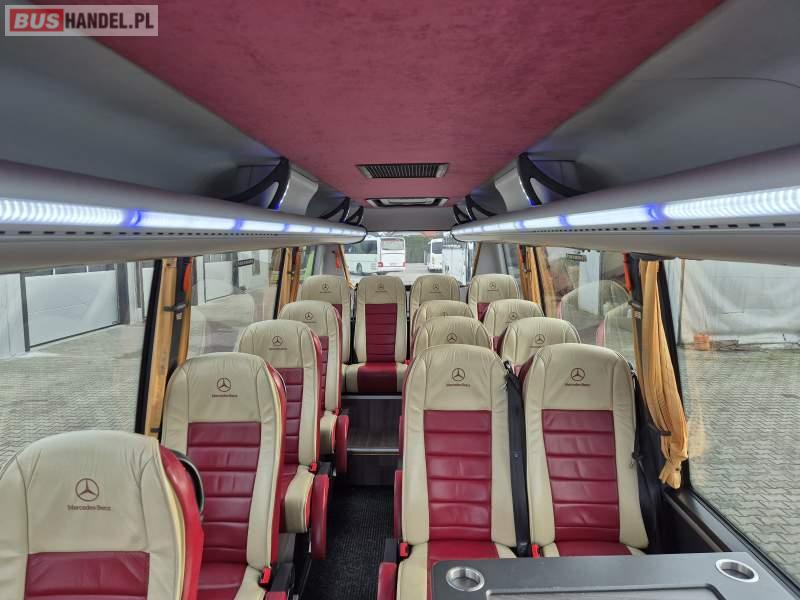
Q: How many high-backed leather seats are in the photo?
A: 14